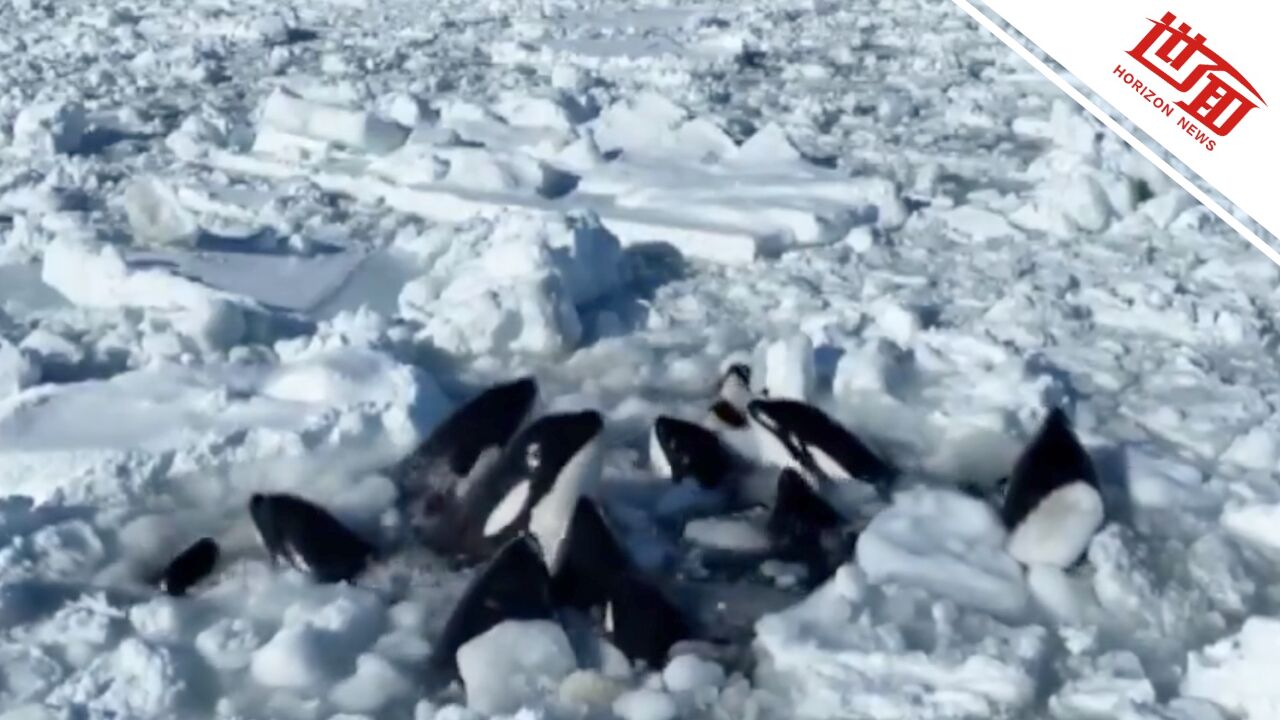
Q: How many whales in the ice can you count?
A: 12